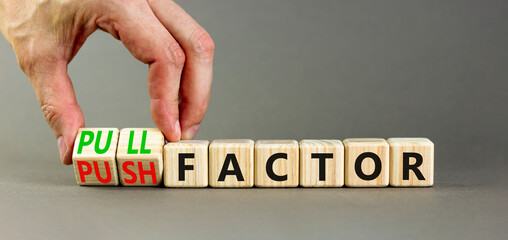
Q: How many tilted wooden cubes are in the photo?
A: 2